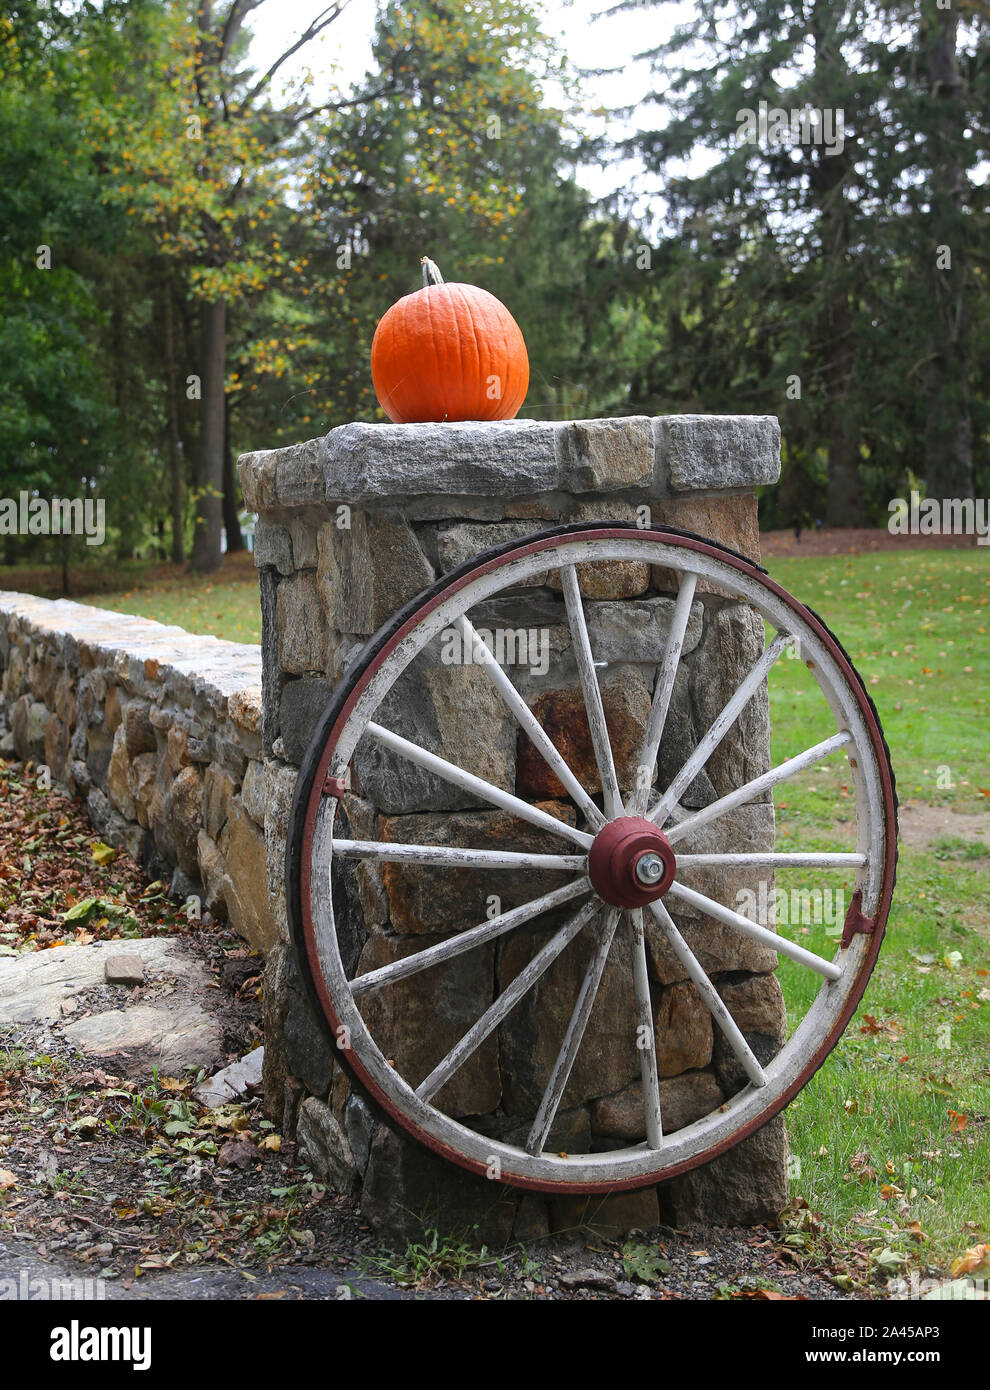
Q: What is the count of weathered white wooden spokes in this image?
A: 14